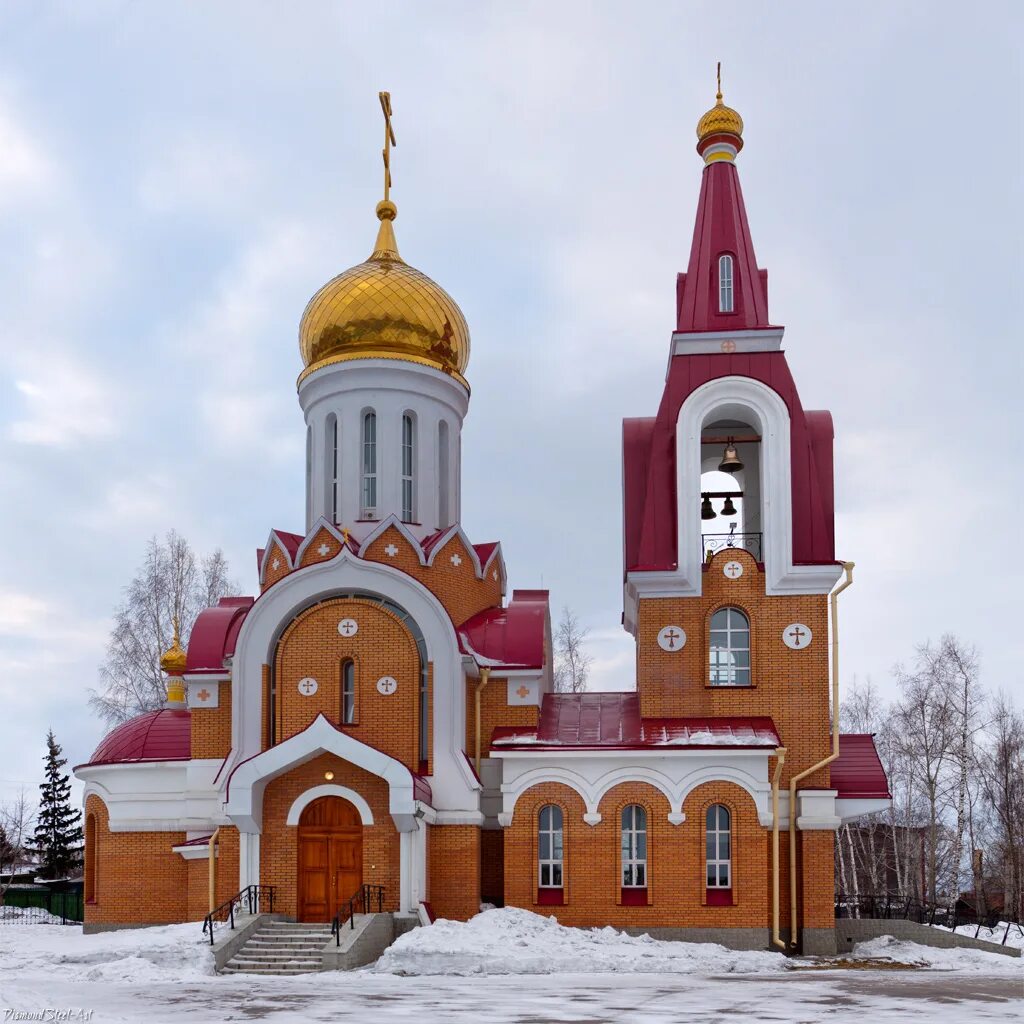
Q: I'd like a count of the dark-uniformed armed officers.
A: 0